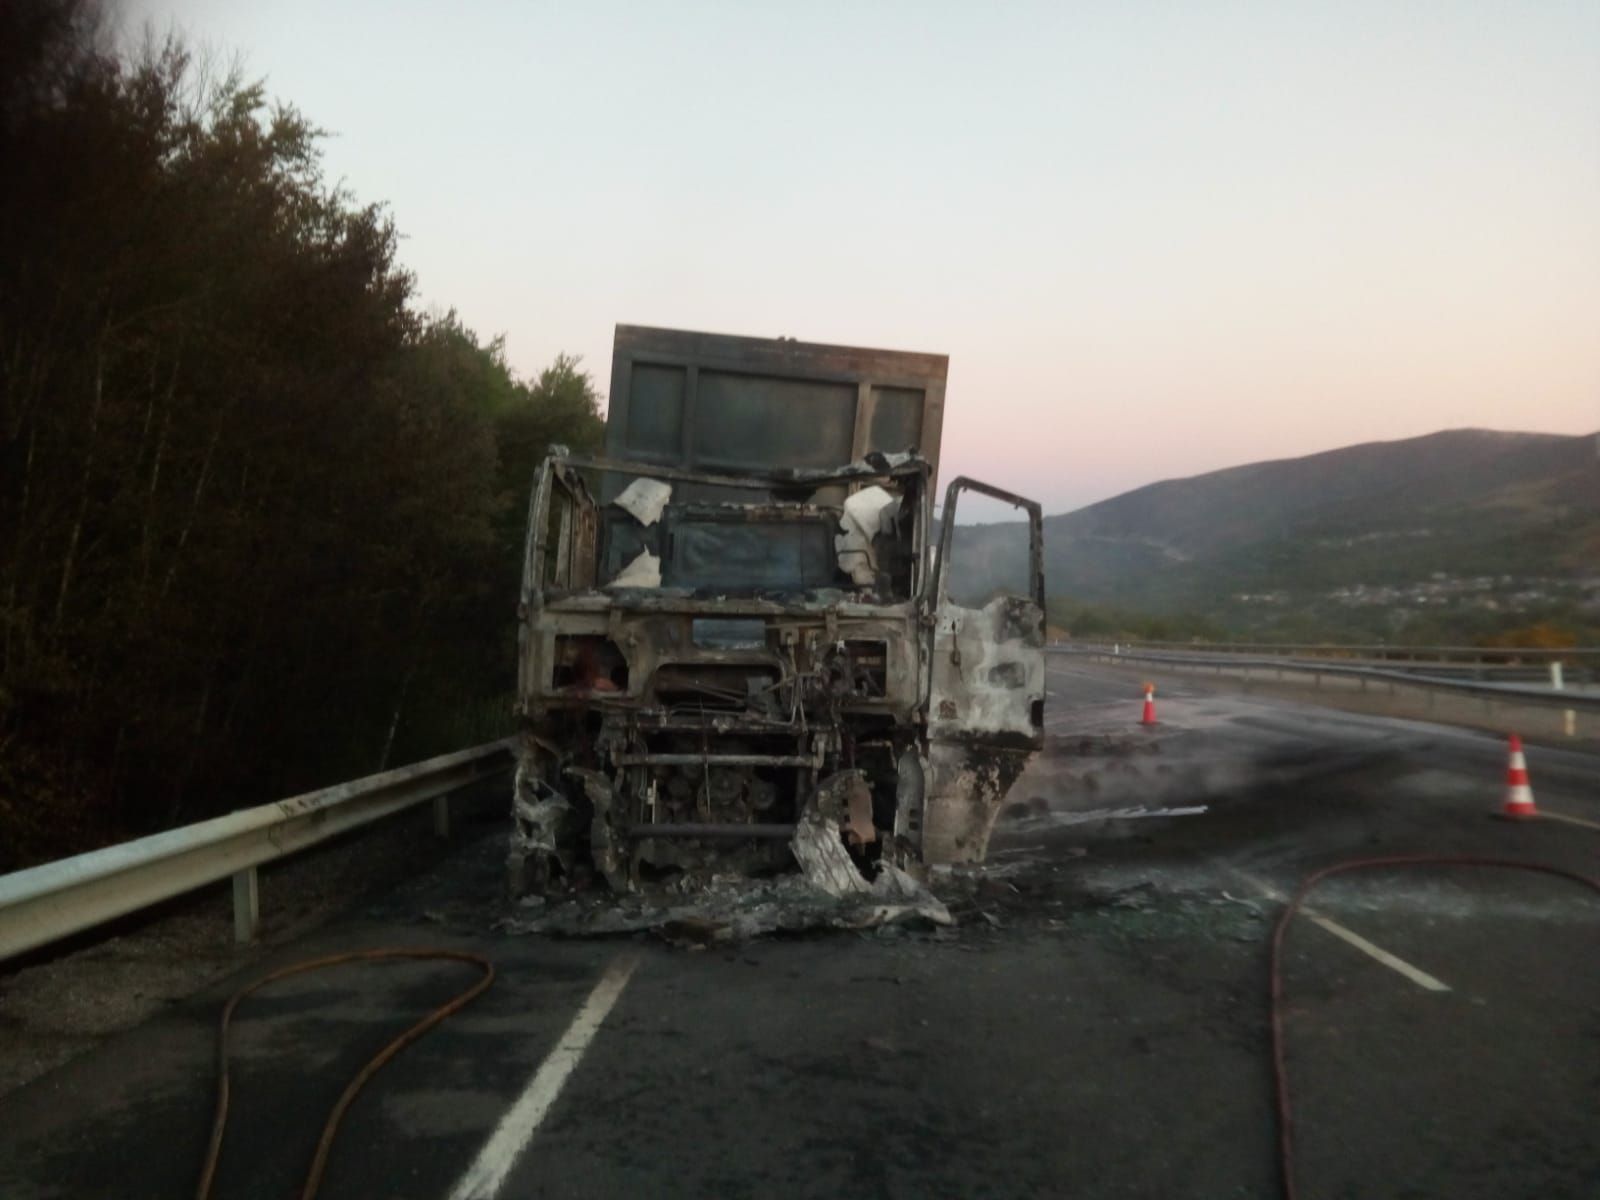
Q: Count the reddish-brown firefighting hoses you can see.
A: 2